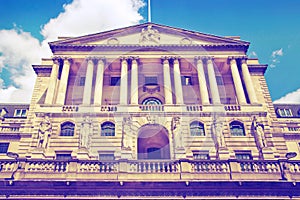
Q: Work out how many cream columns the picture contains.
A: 12